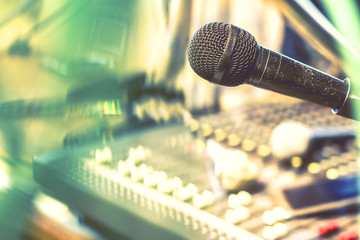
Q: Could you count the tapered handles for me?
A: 1